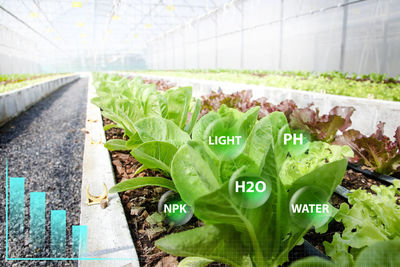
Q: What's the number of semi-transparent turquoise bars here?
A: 4